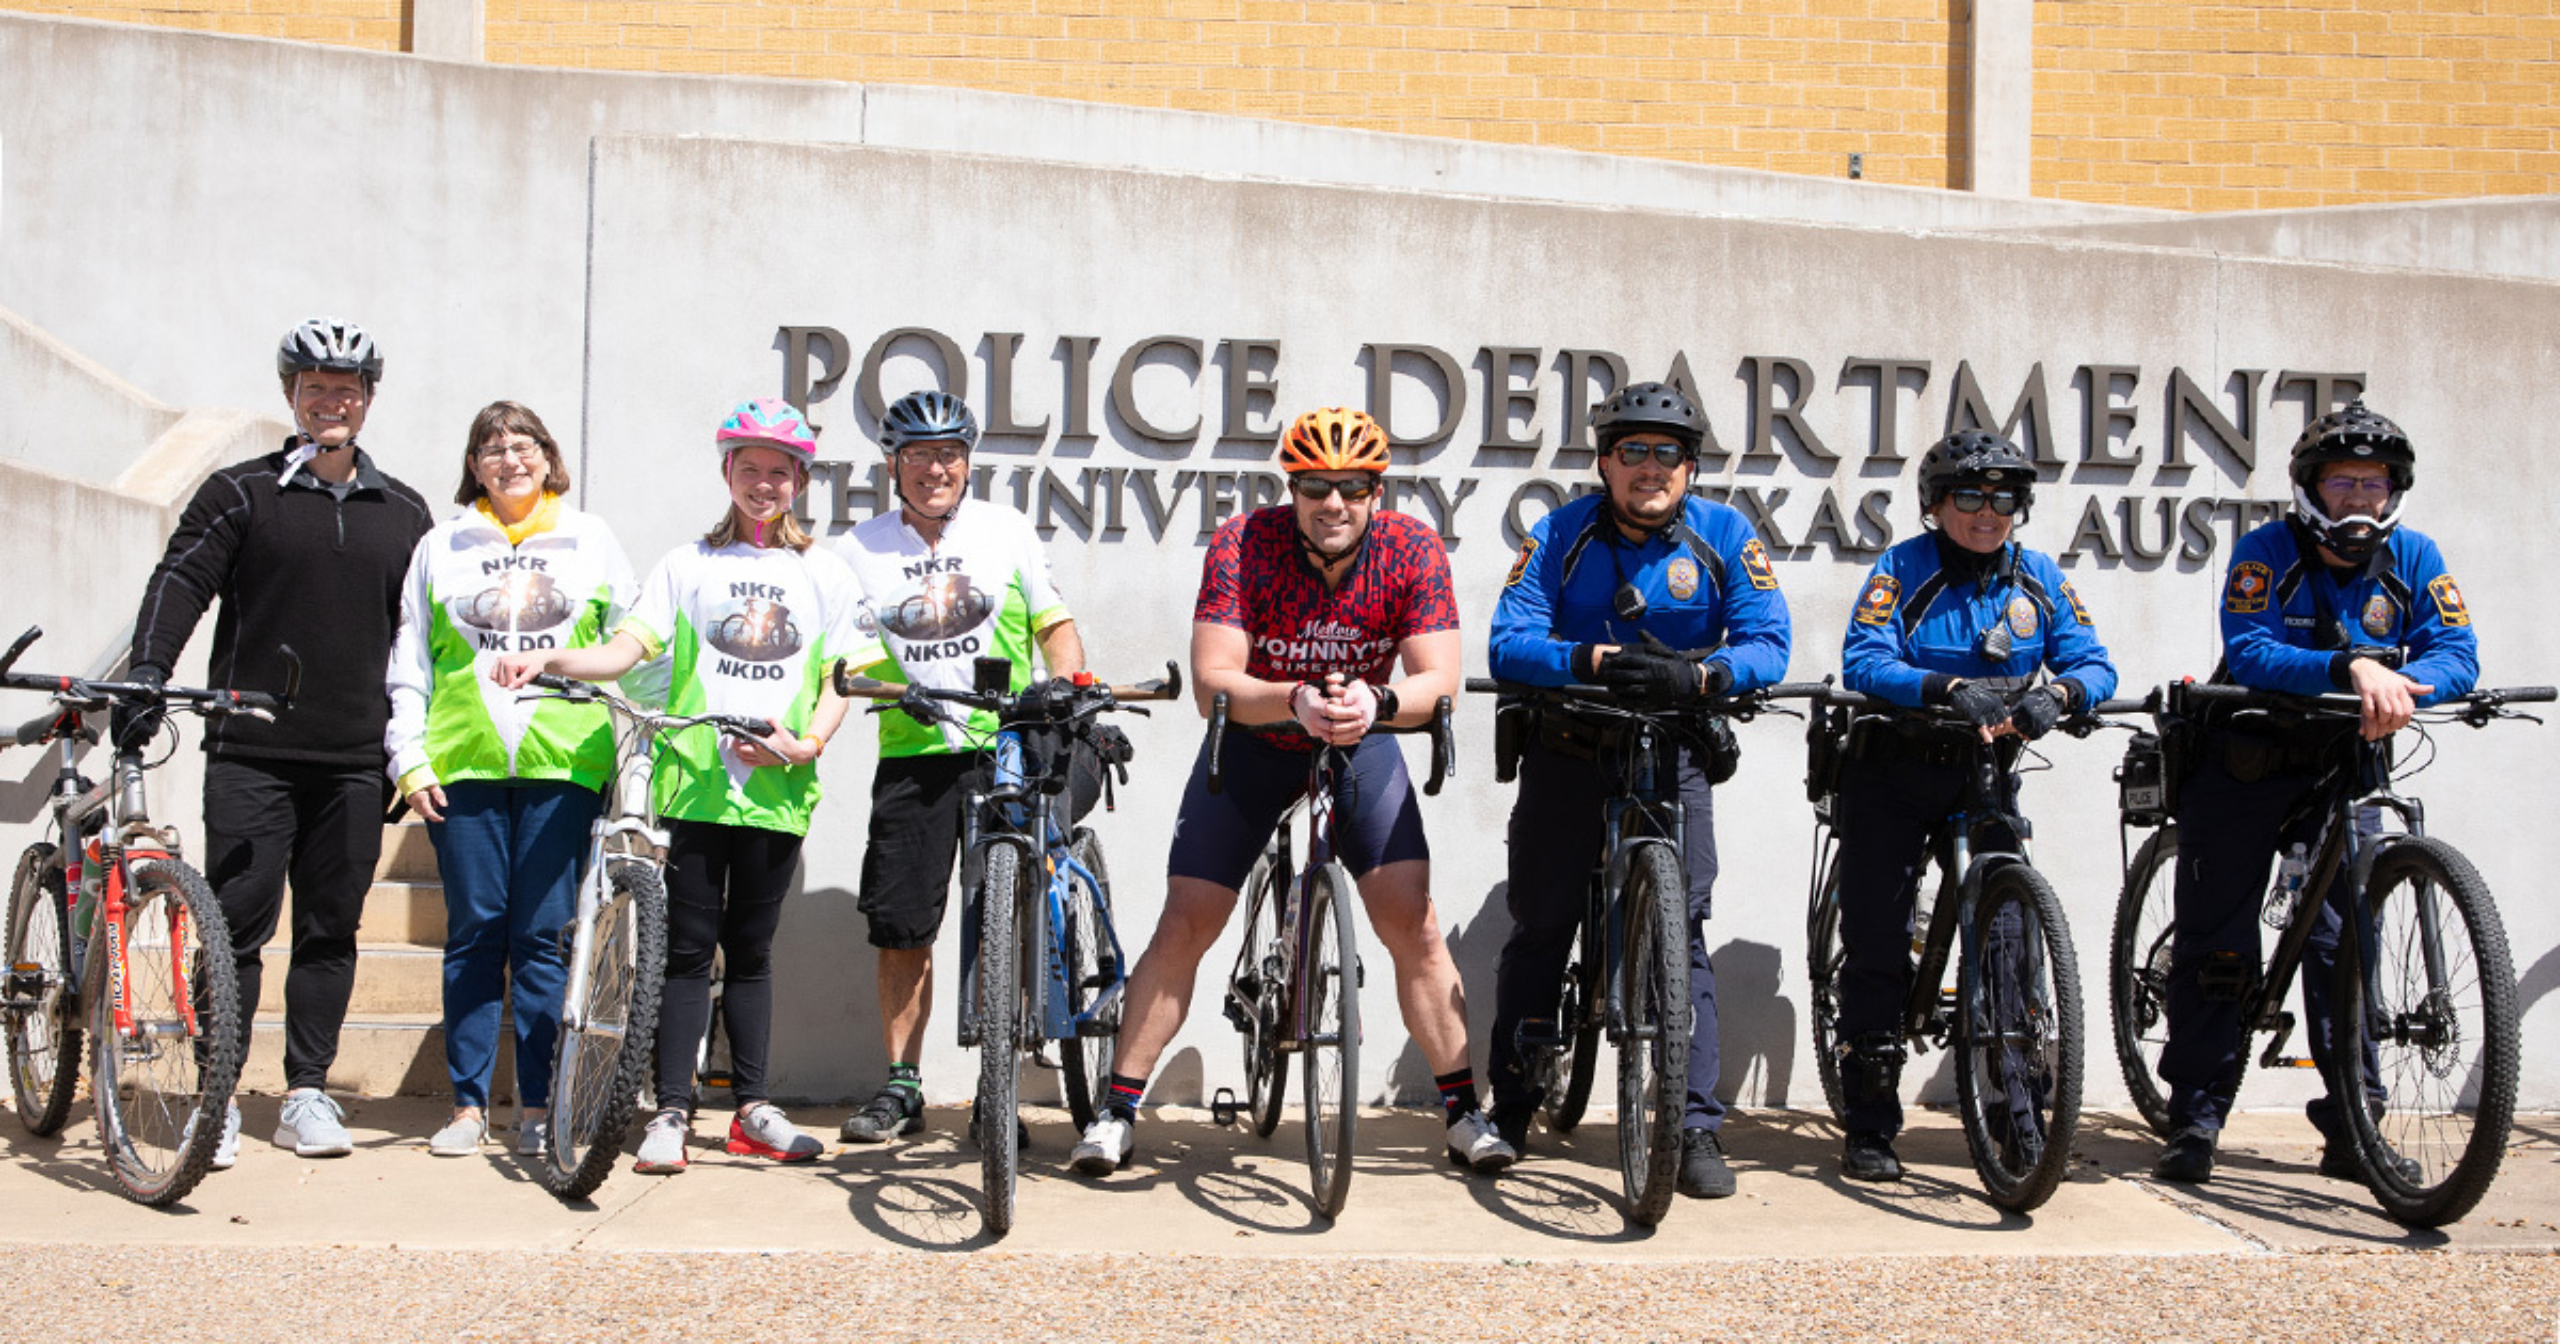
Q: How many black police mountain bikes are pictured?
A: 3